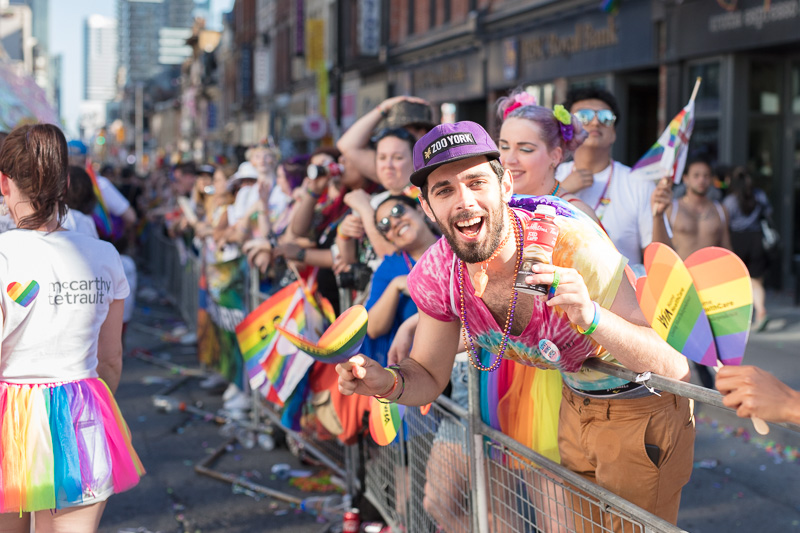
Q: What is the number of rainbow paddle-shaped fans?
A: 4